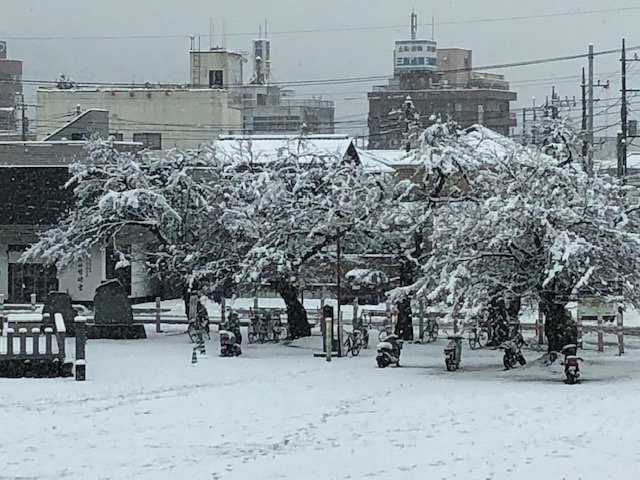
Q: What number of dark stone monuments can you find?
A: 2